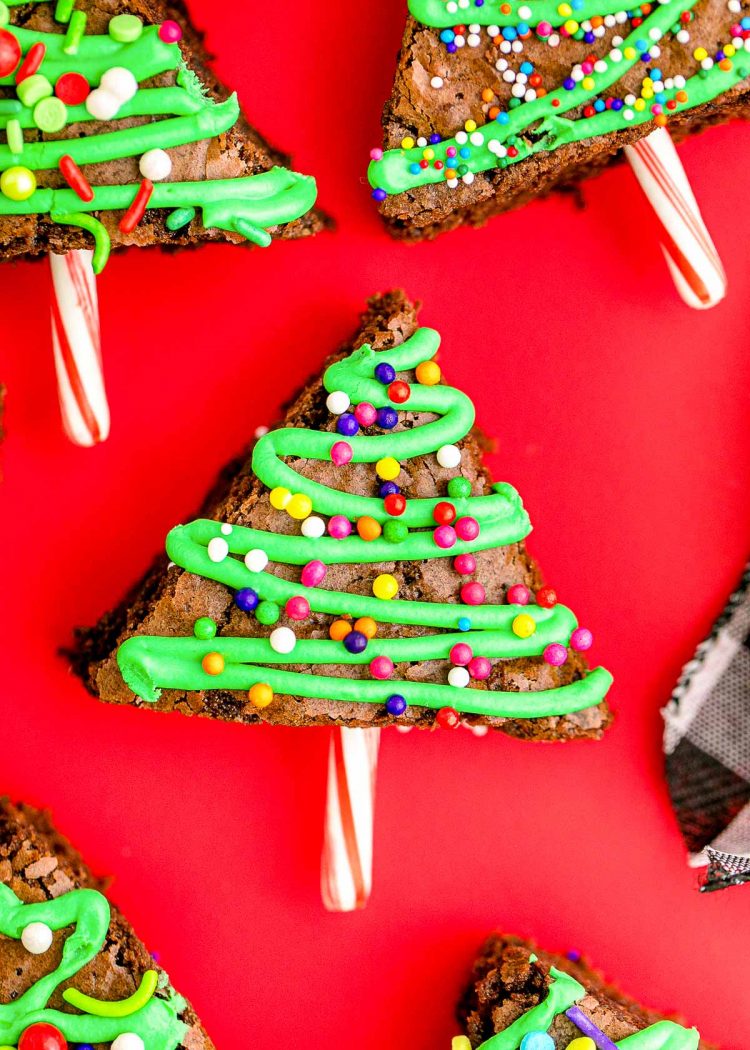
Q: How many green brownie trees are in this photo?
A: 5